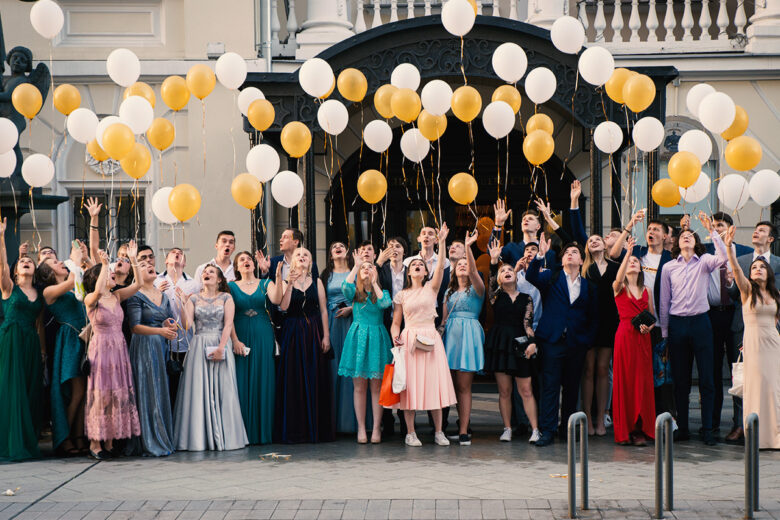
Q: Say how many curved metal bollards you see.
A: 3